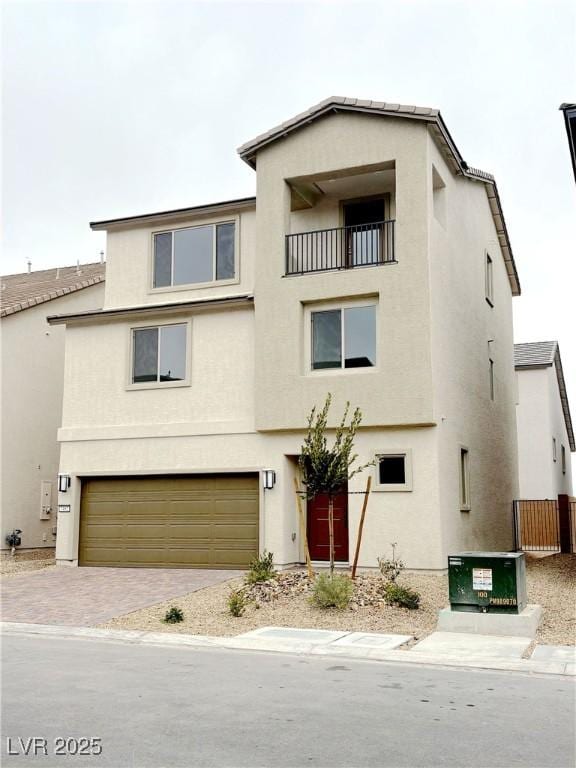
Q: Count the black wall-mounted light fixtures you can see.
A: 2